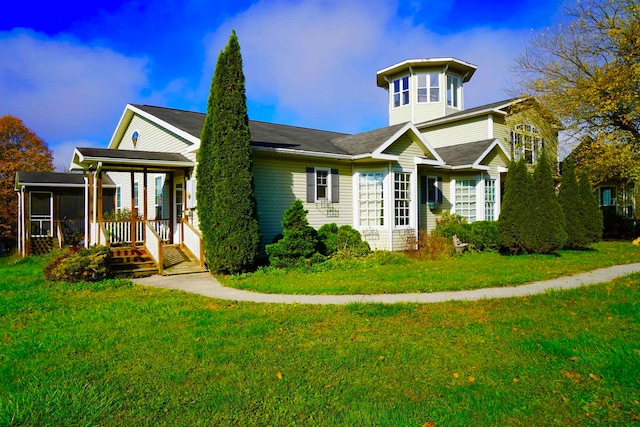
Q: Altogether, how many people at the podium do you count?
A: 0